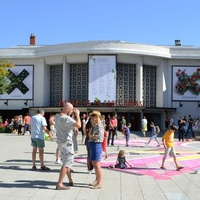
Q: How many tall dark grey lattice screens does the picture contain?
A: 4